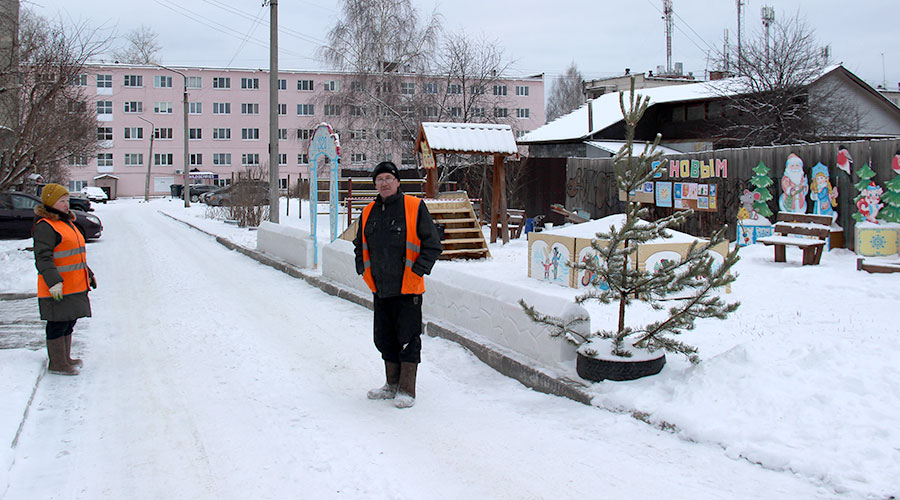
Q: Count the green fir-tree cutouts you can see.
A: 3